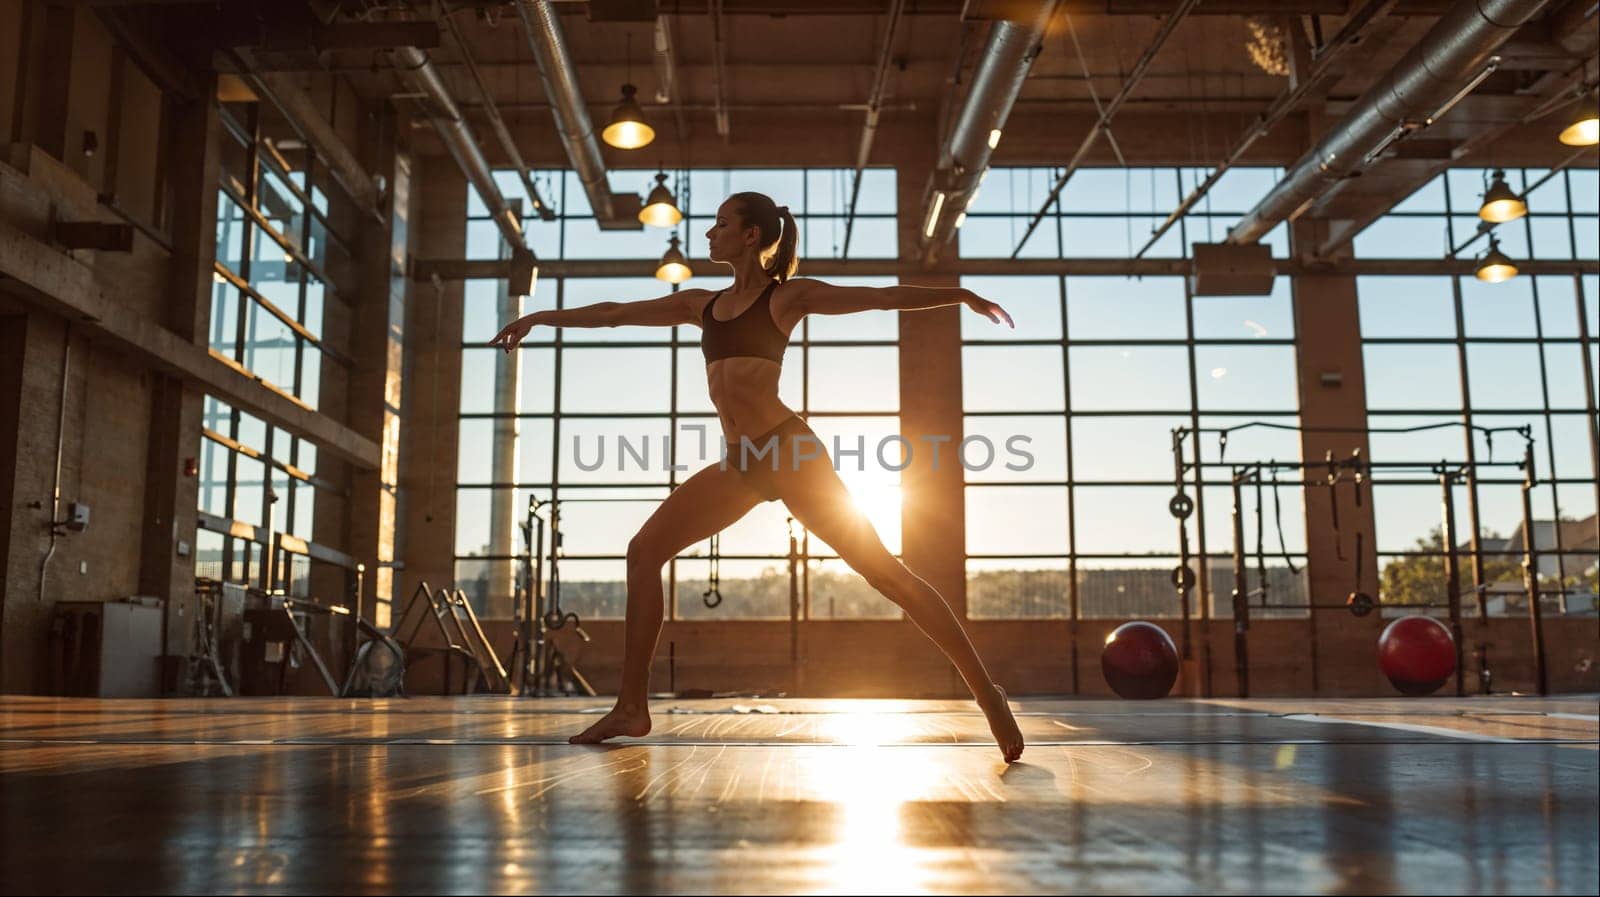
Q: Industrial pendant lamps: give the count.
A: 6